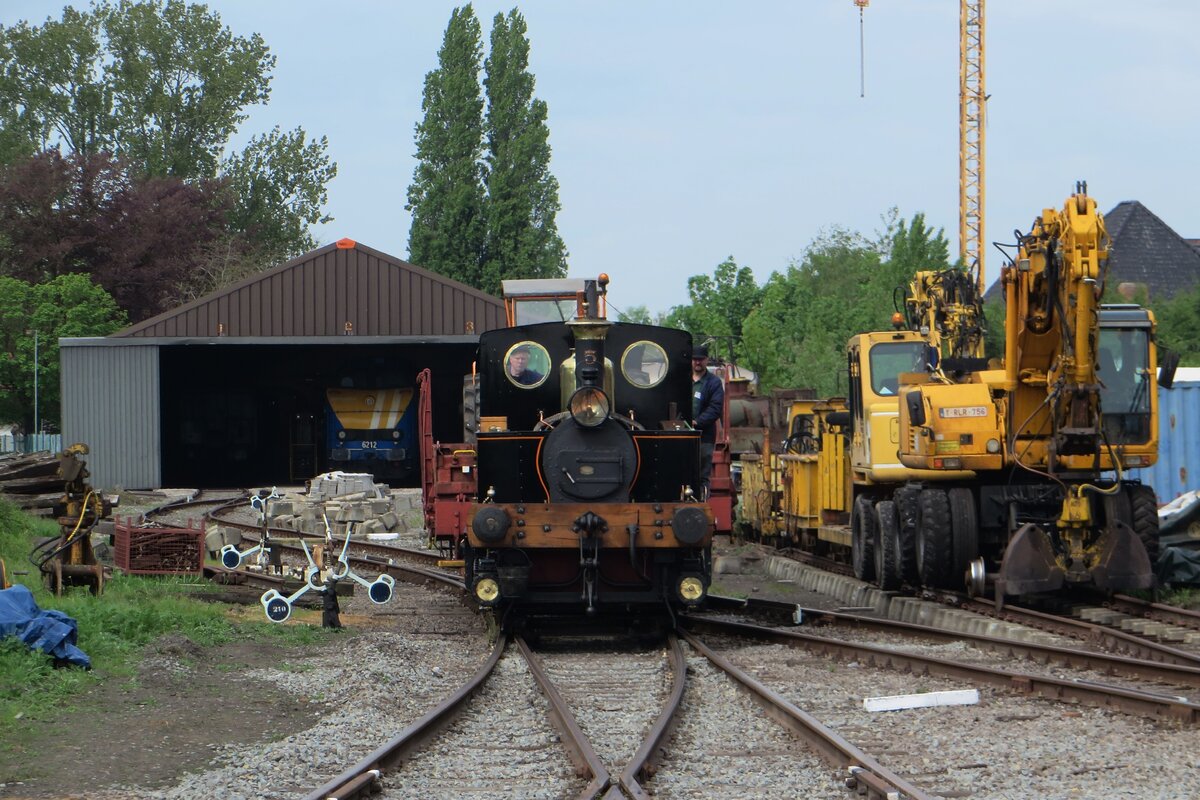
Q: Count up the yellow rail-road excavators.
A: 2